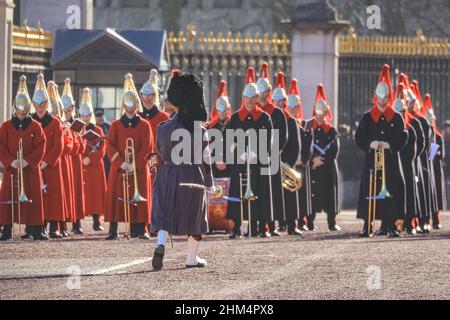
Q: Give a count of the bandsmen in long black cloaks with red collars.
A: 12